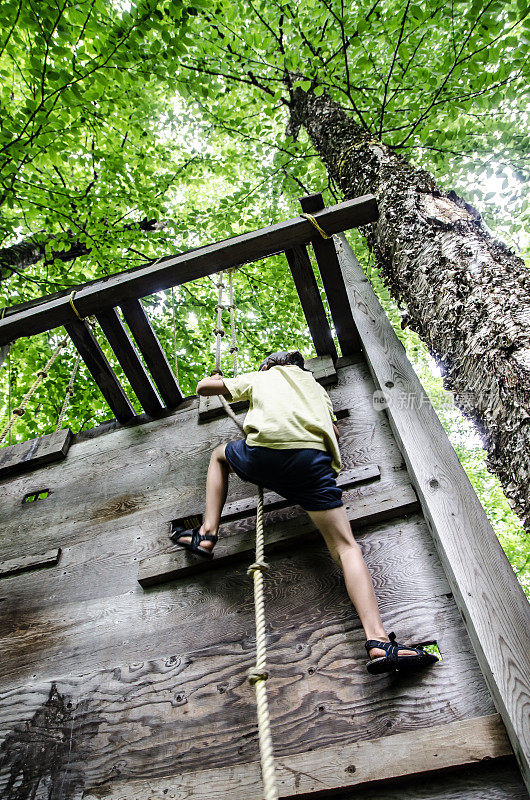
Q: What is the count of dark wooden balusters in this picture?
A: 5